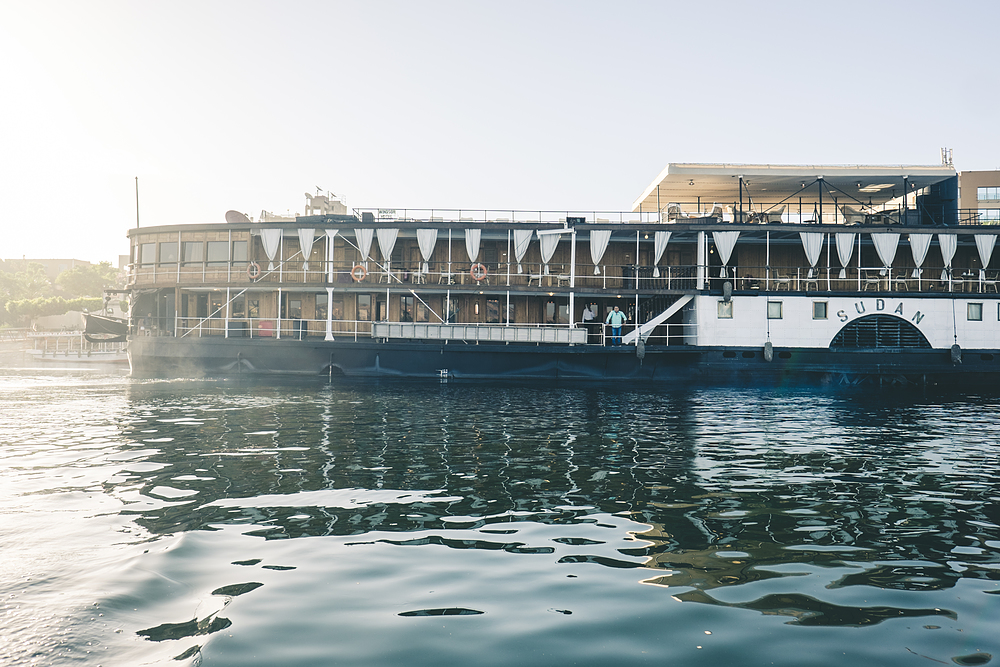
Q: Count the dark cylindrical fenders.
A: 4